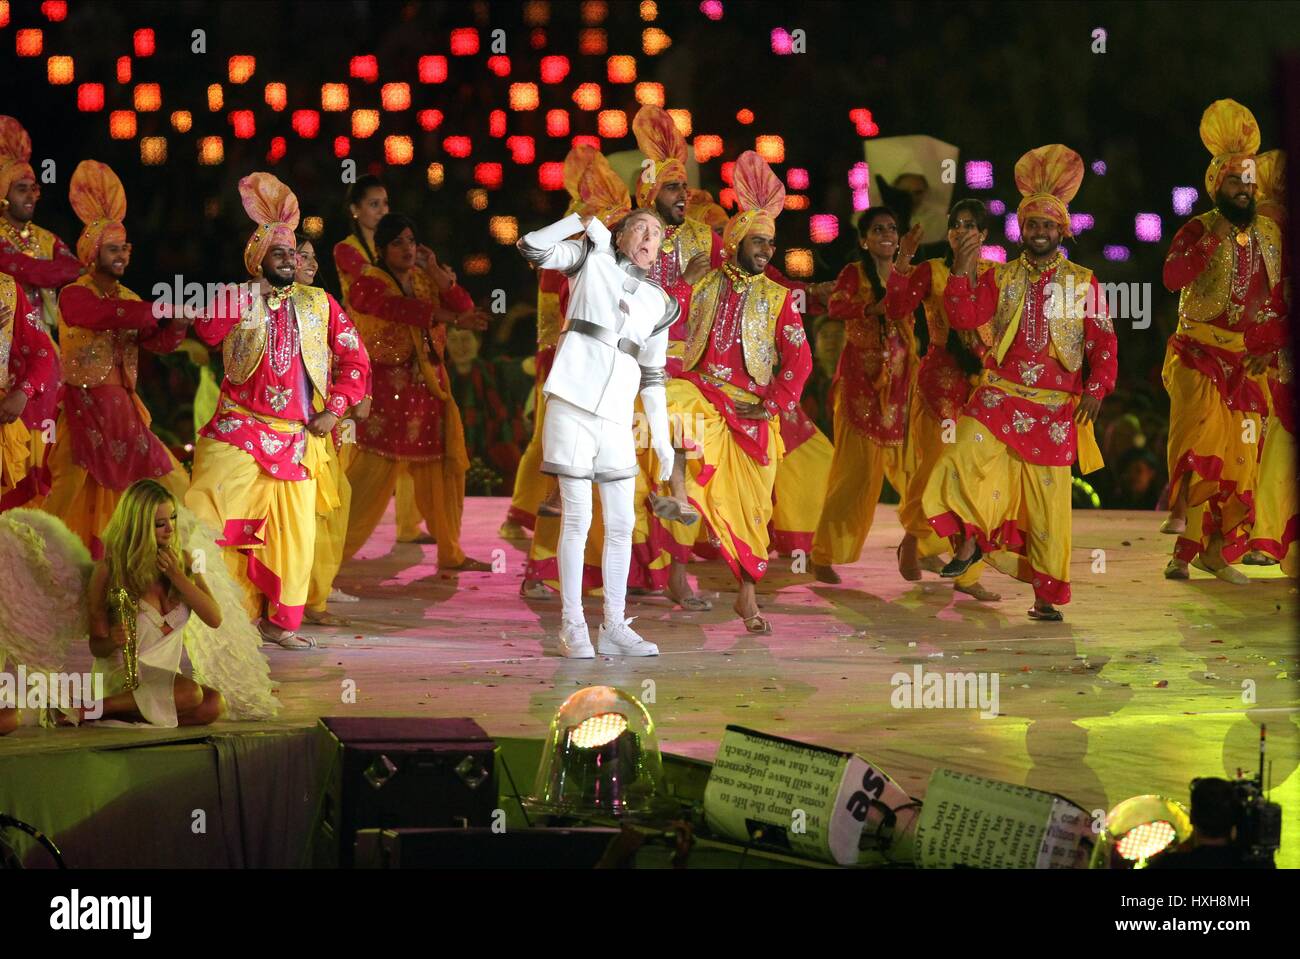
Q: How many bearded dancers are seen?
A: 7